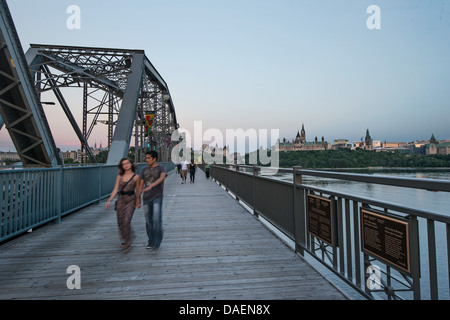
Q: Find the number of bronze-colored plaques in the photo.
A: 2